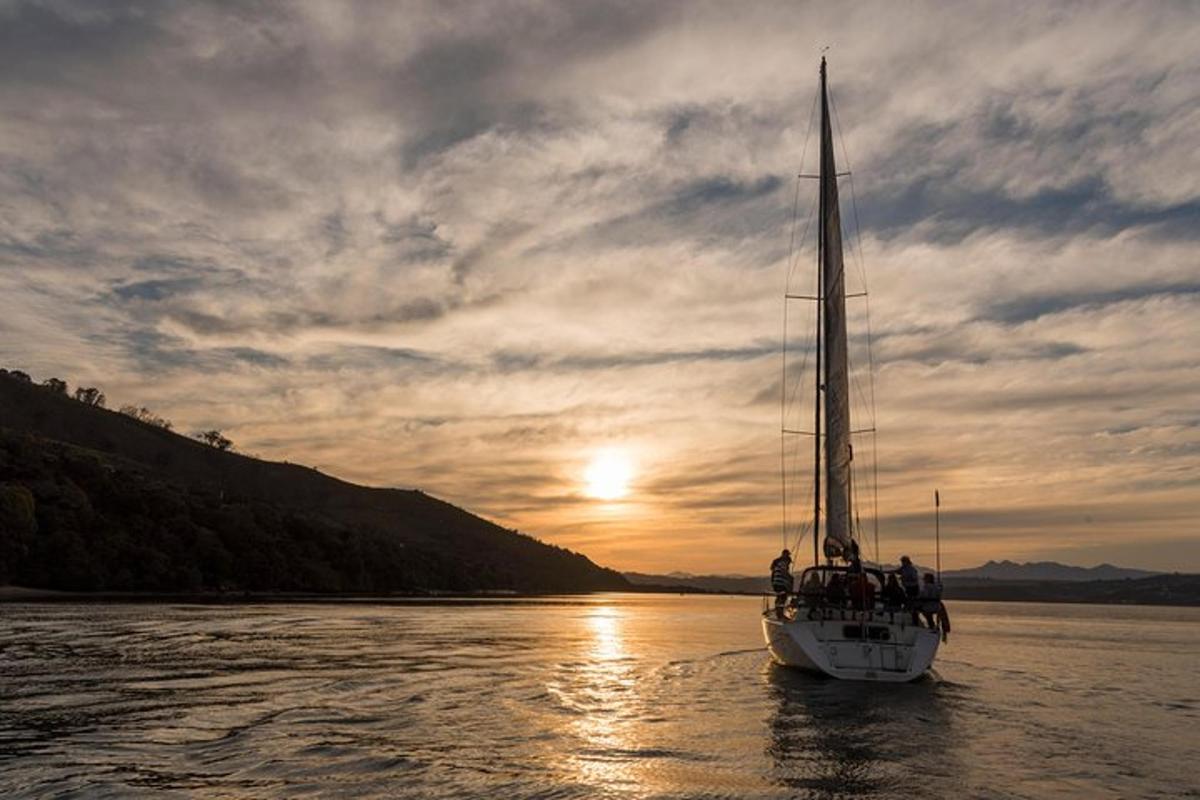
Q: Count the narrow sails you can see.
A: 1